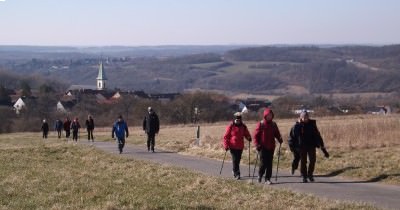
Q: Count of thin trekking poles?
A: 4